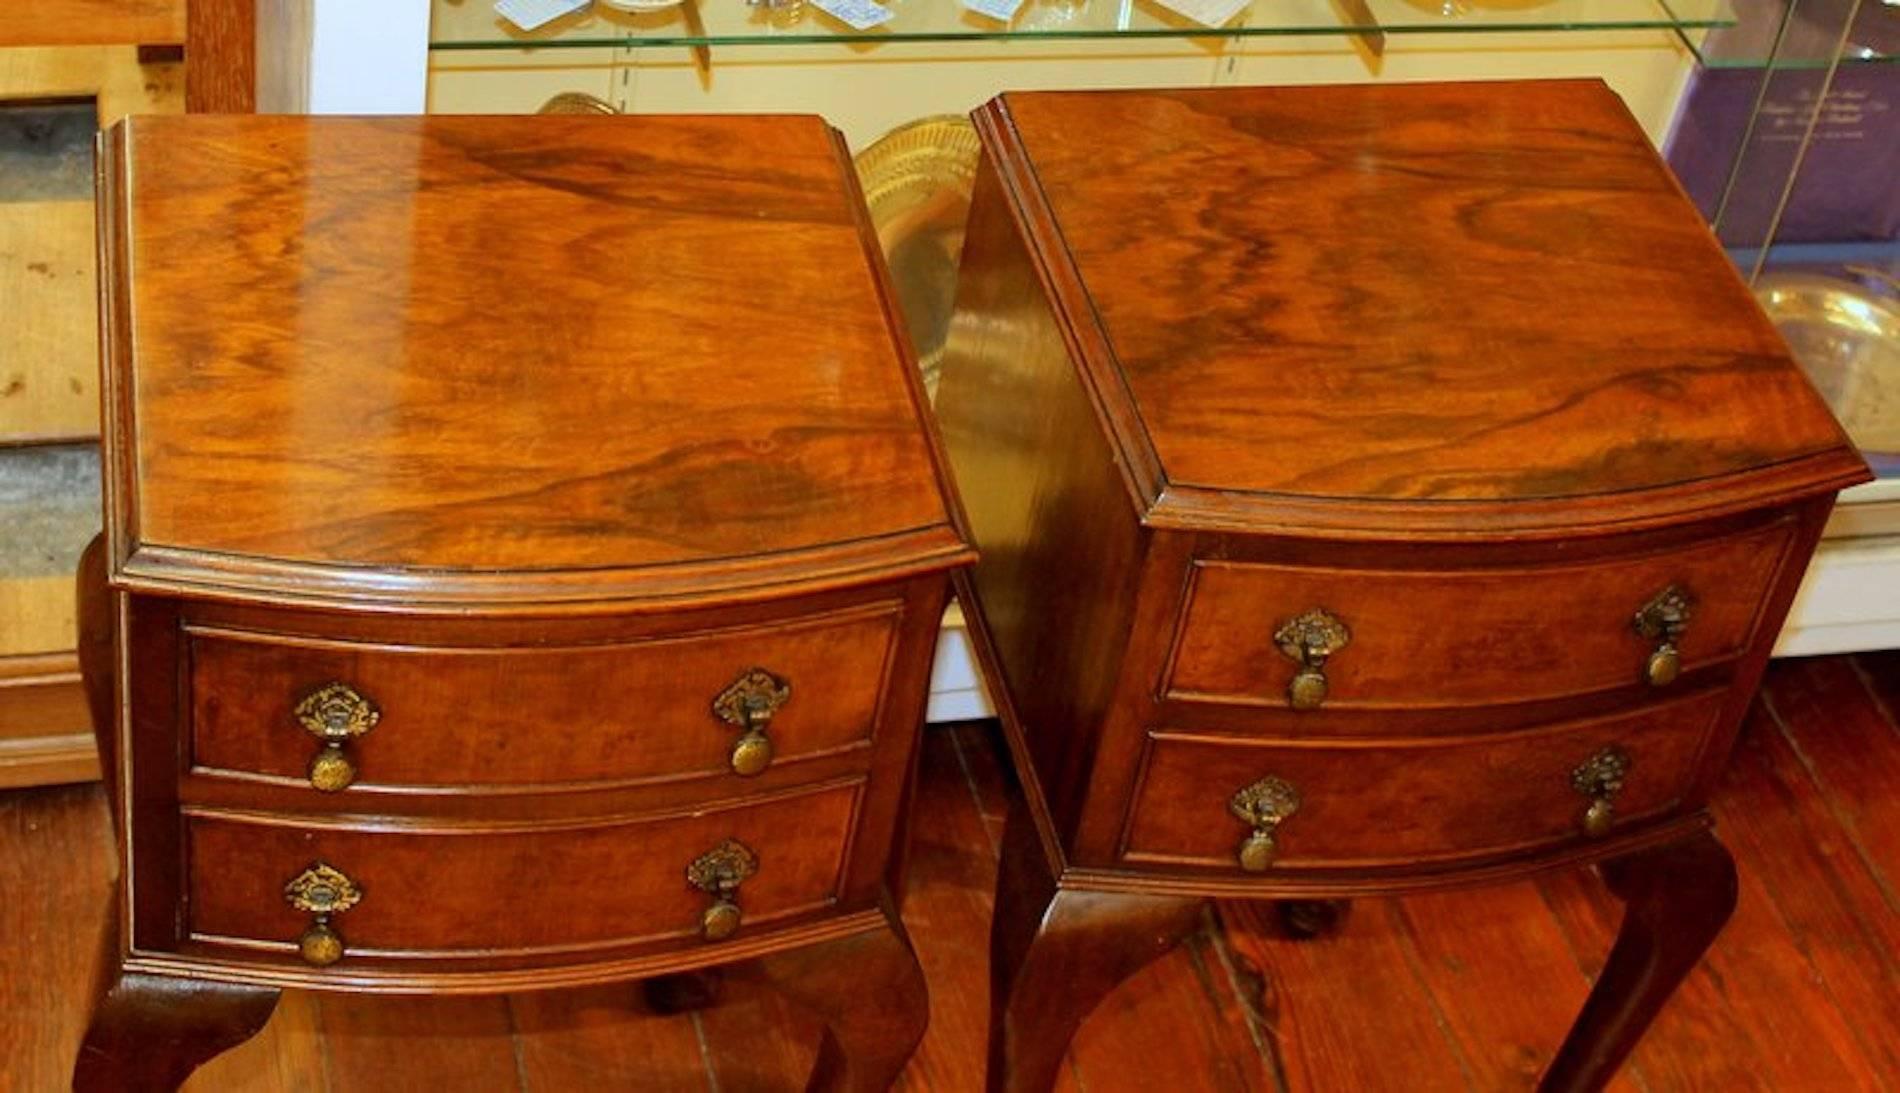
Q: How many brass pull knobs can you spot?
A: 8